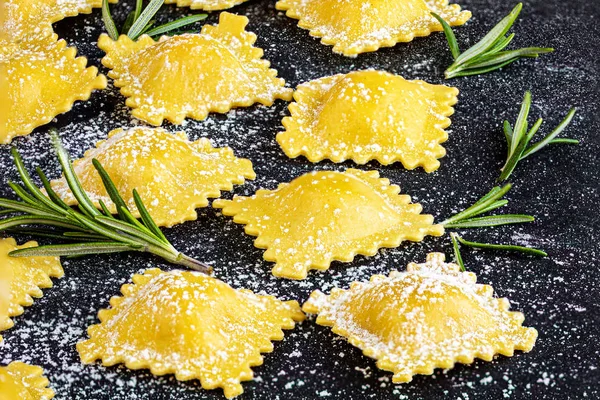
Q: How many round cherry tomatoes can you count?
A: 0